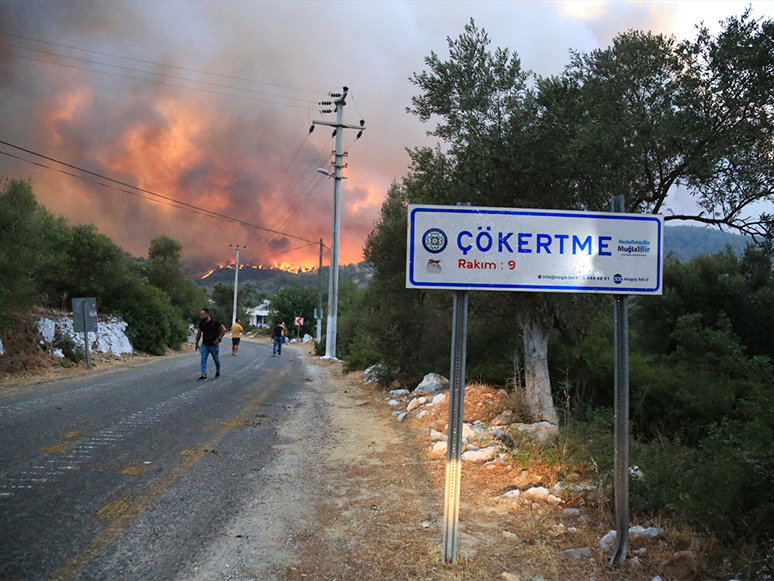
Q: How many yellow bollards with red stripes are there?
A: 0